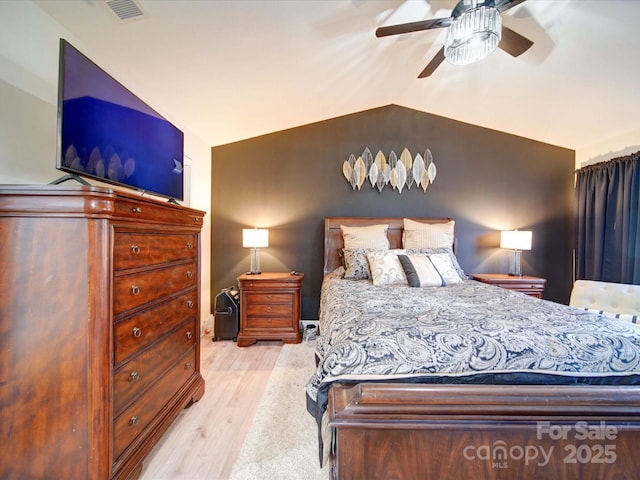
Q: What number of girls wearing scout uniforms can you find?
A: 0